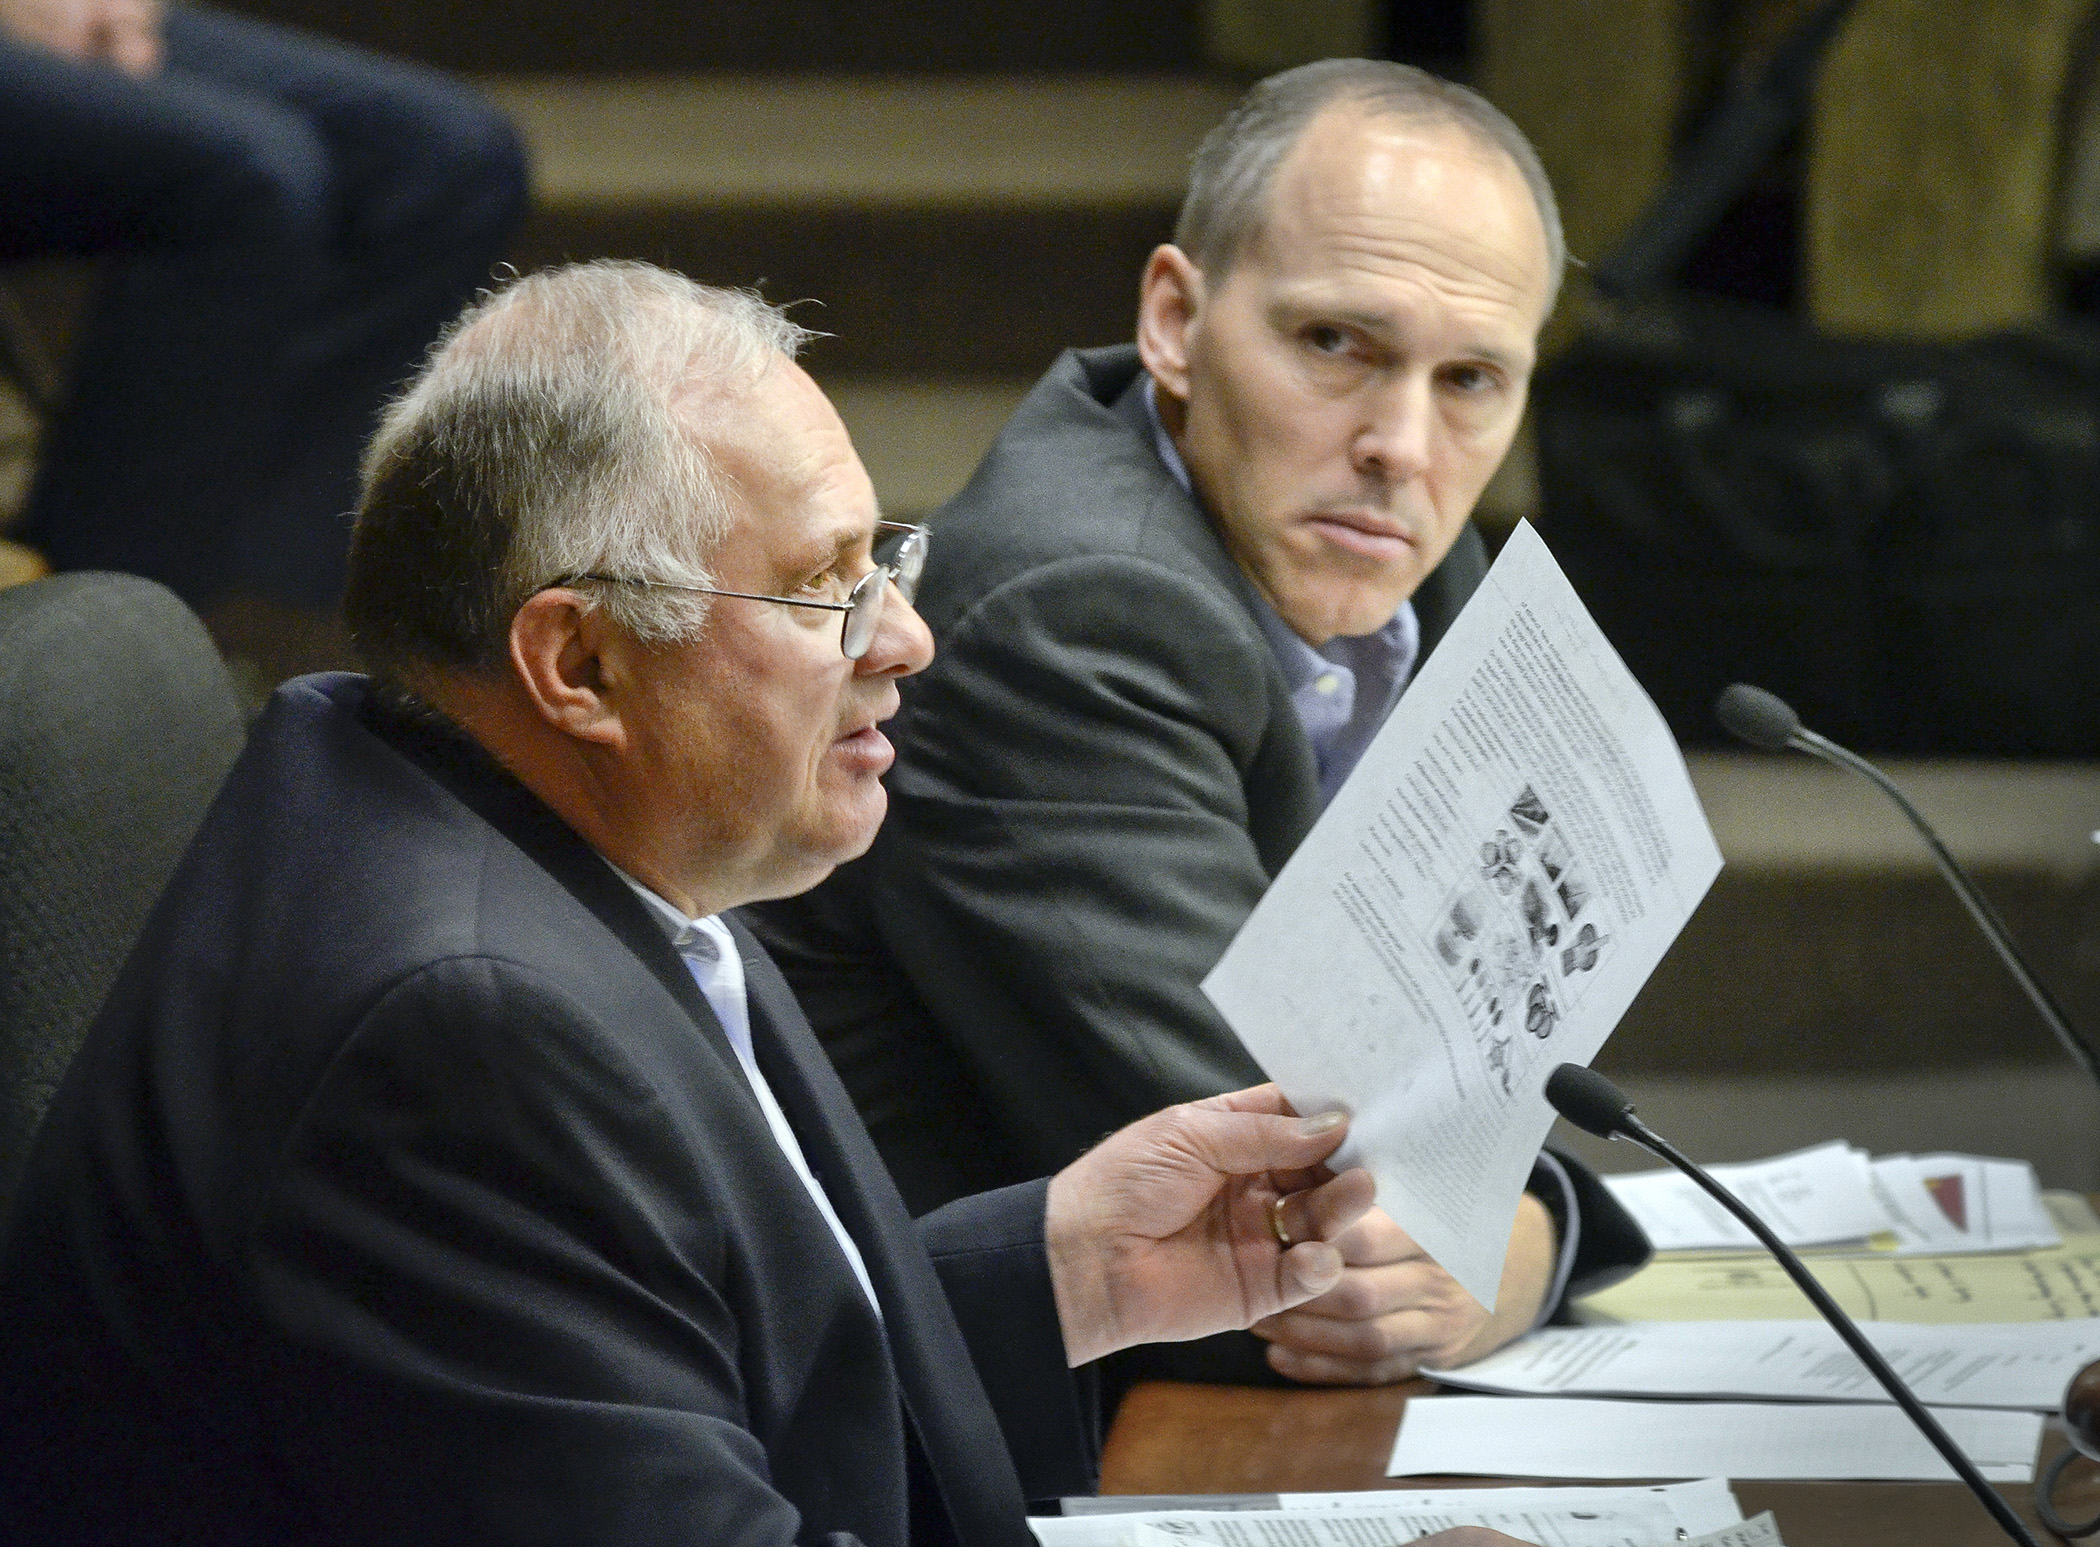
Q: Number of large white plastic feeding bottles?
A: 0